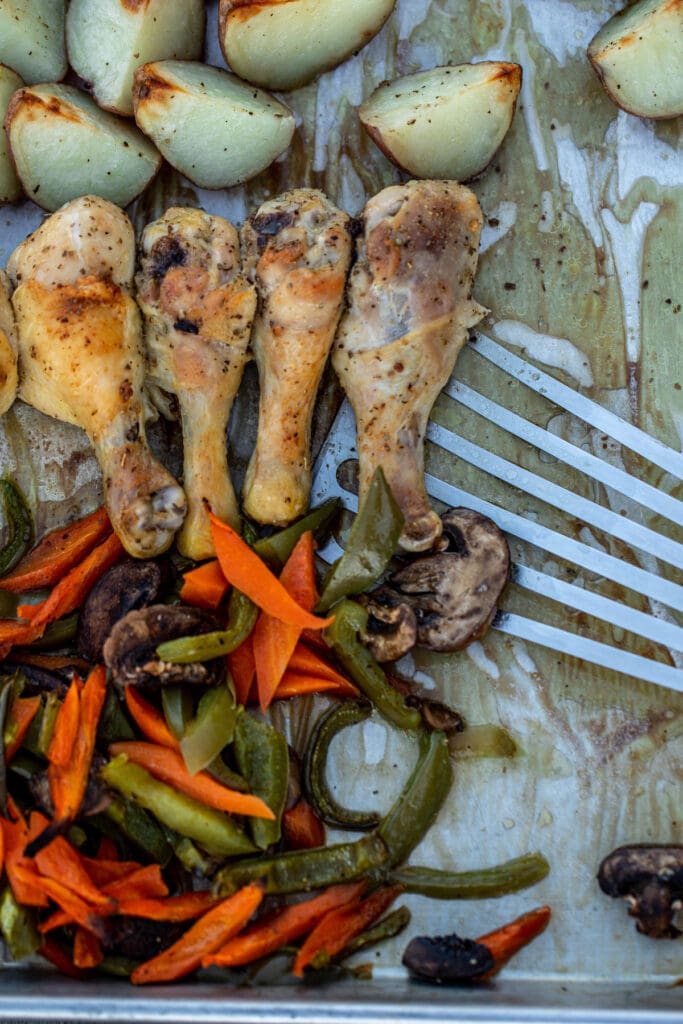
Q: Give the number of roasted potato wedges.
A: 8